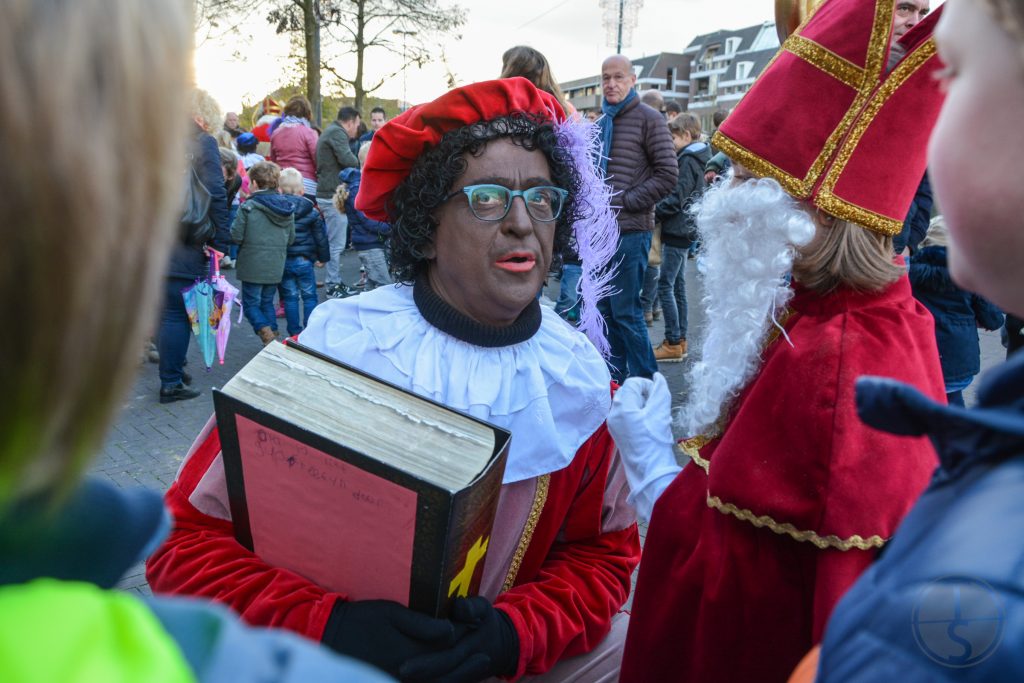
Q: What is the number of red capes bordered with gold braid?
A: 1